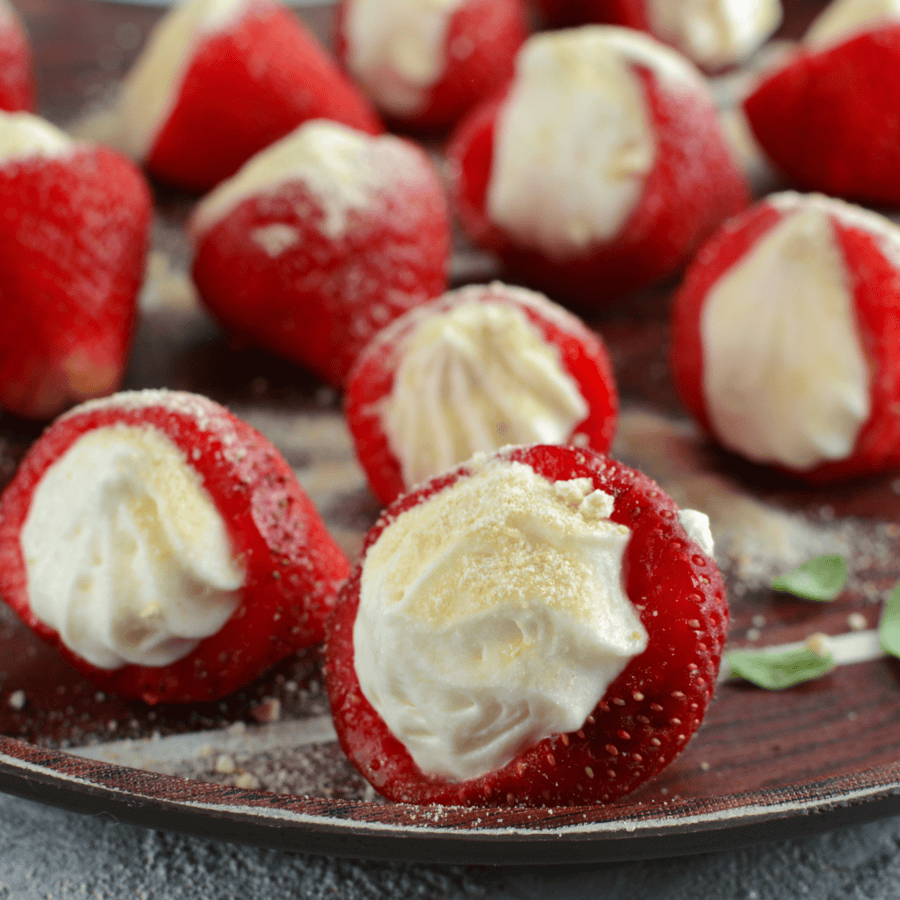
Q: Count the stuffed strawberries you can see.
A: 12